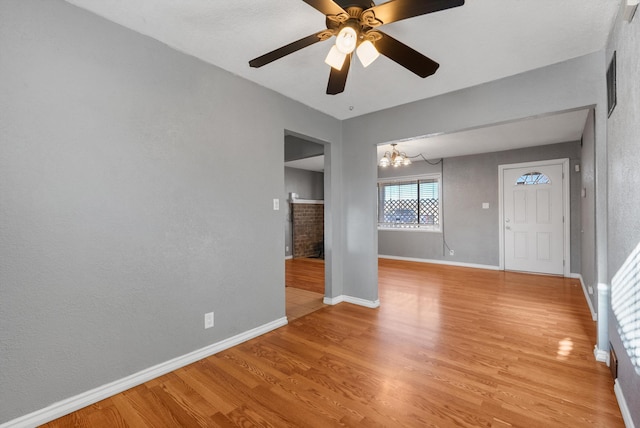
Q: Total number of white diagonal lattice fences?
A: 1